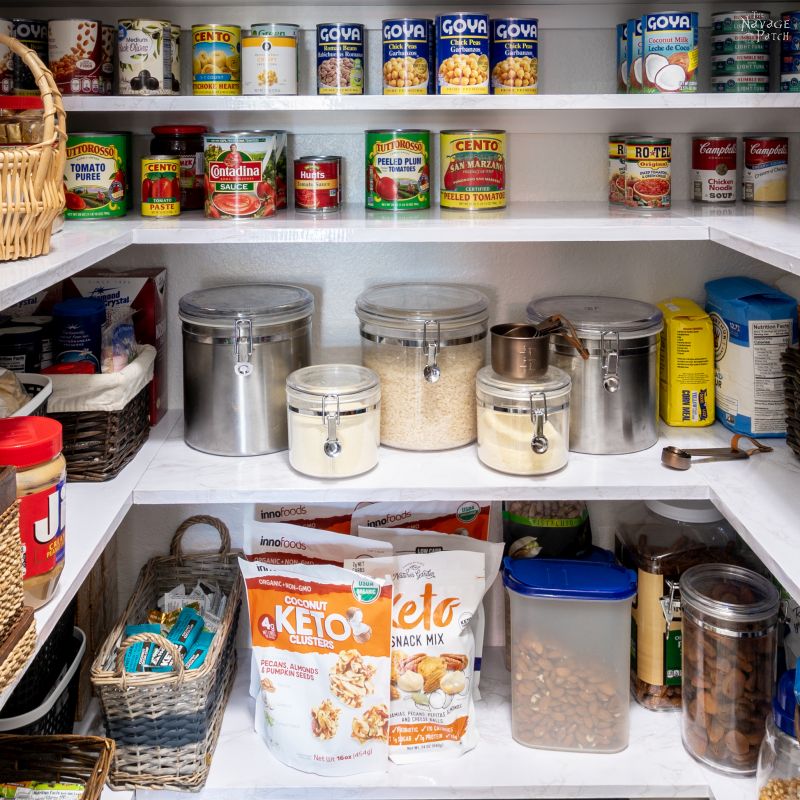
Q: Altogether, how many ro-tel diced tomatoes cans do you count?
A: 2